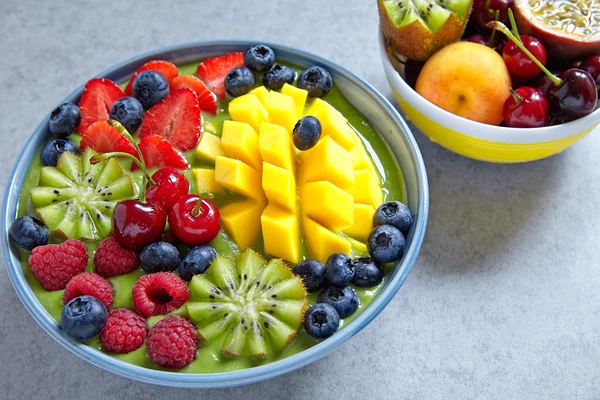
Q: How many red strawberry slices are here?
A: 7